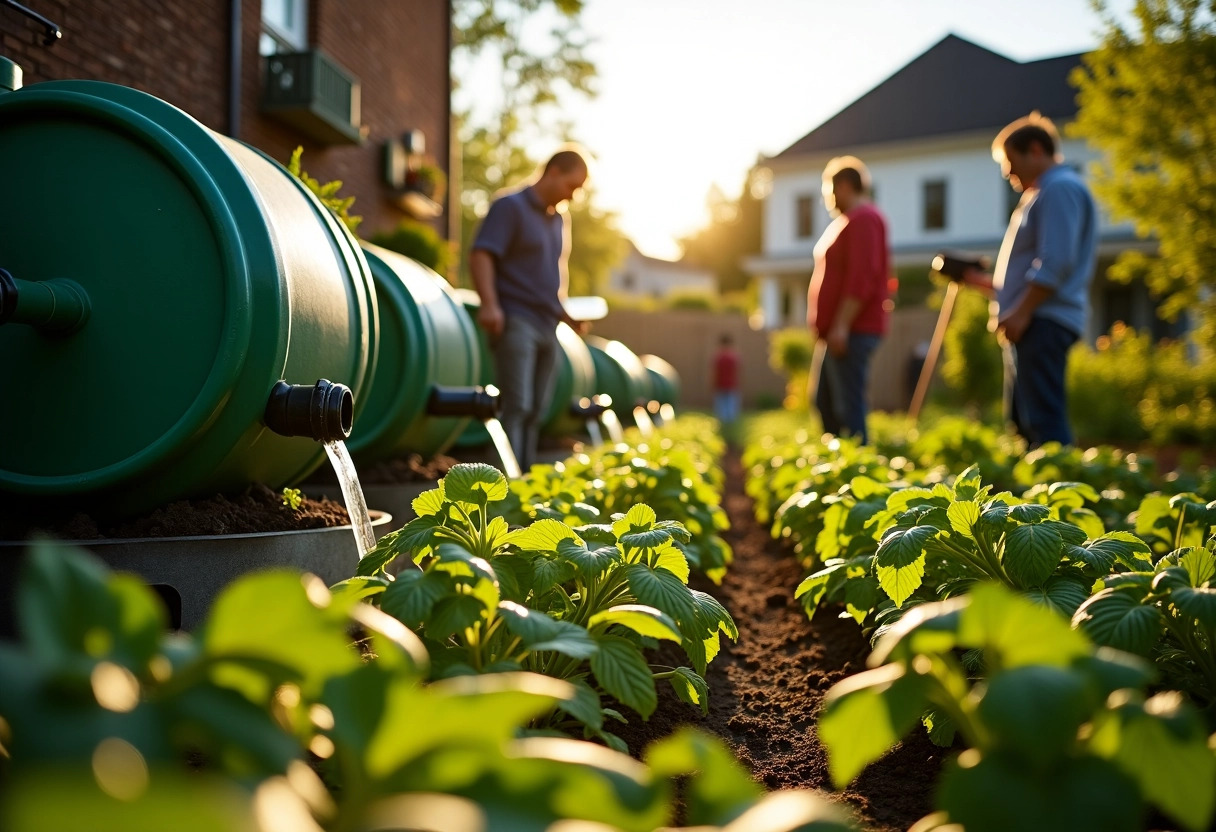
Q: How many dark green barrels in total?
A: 6